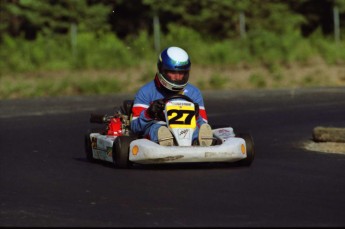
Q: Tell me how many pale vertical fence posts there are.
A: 4